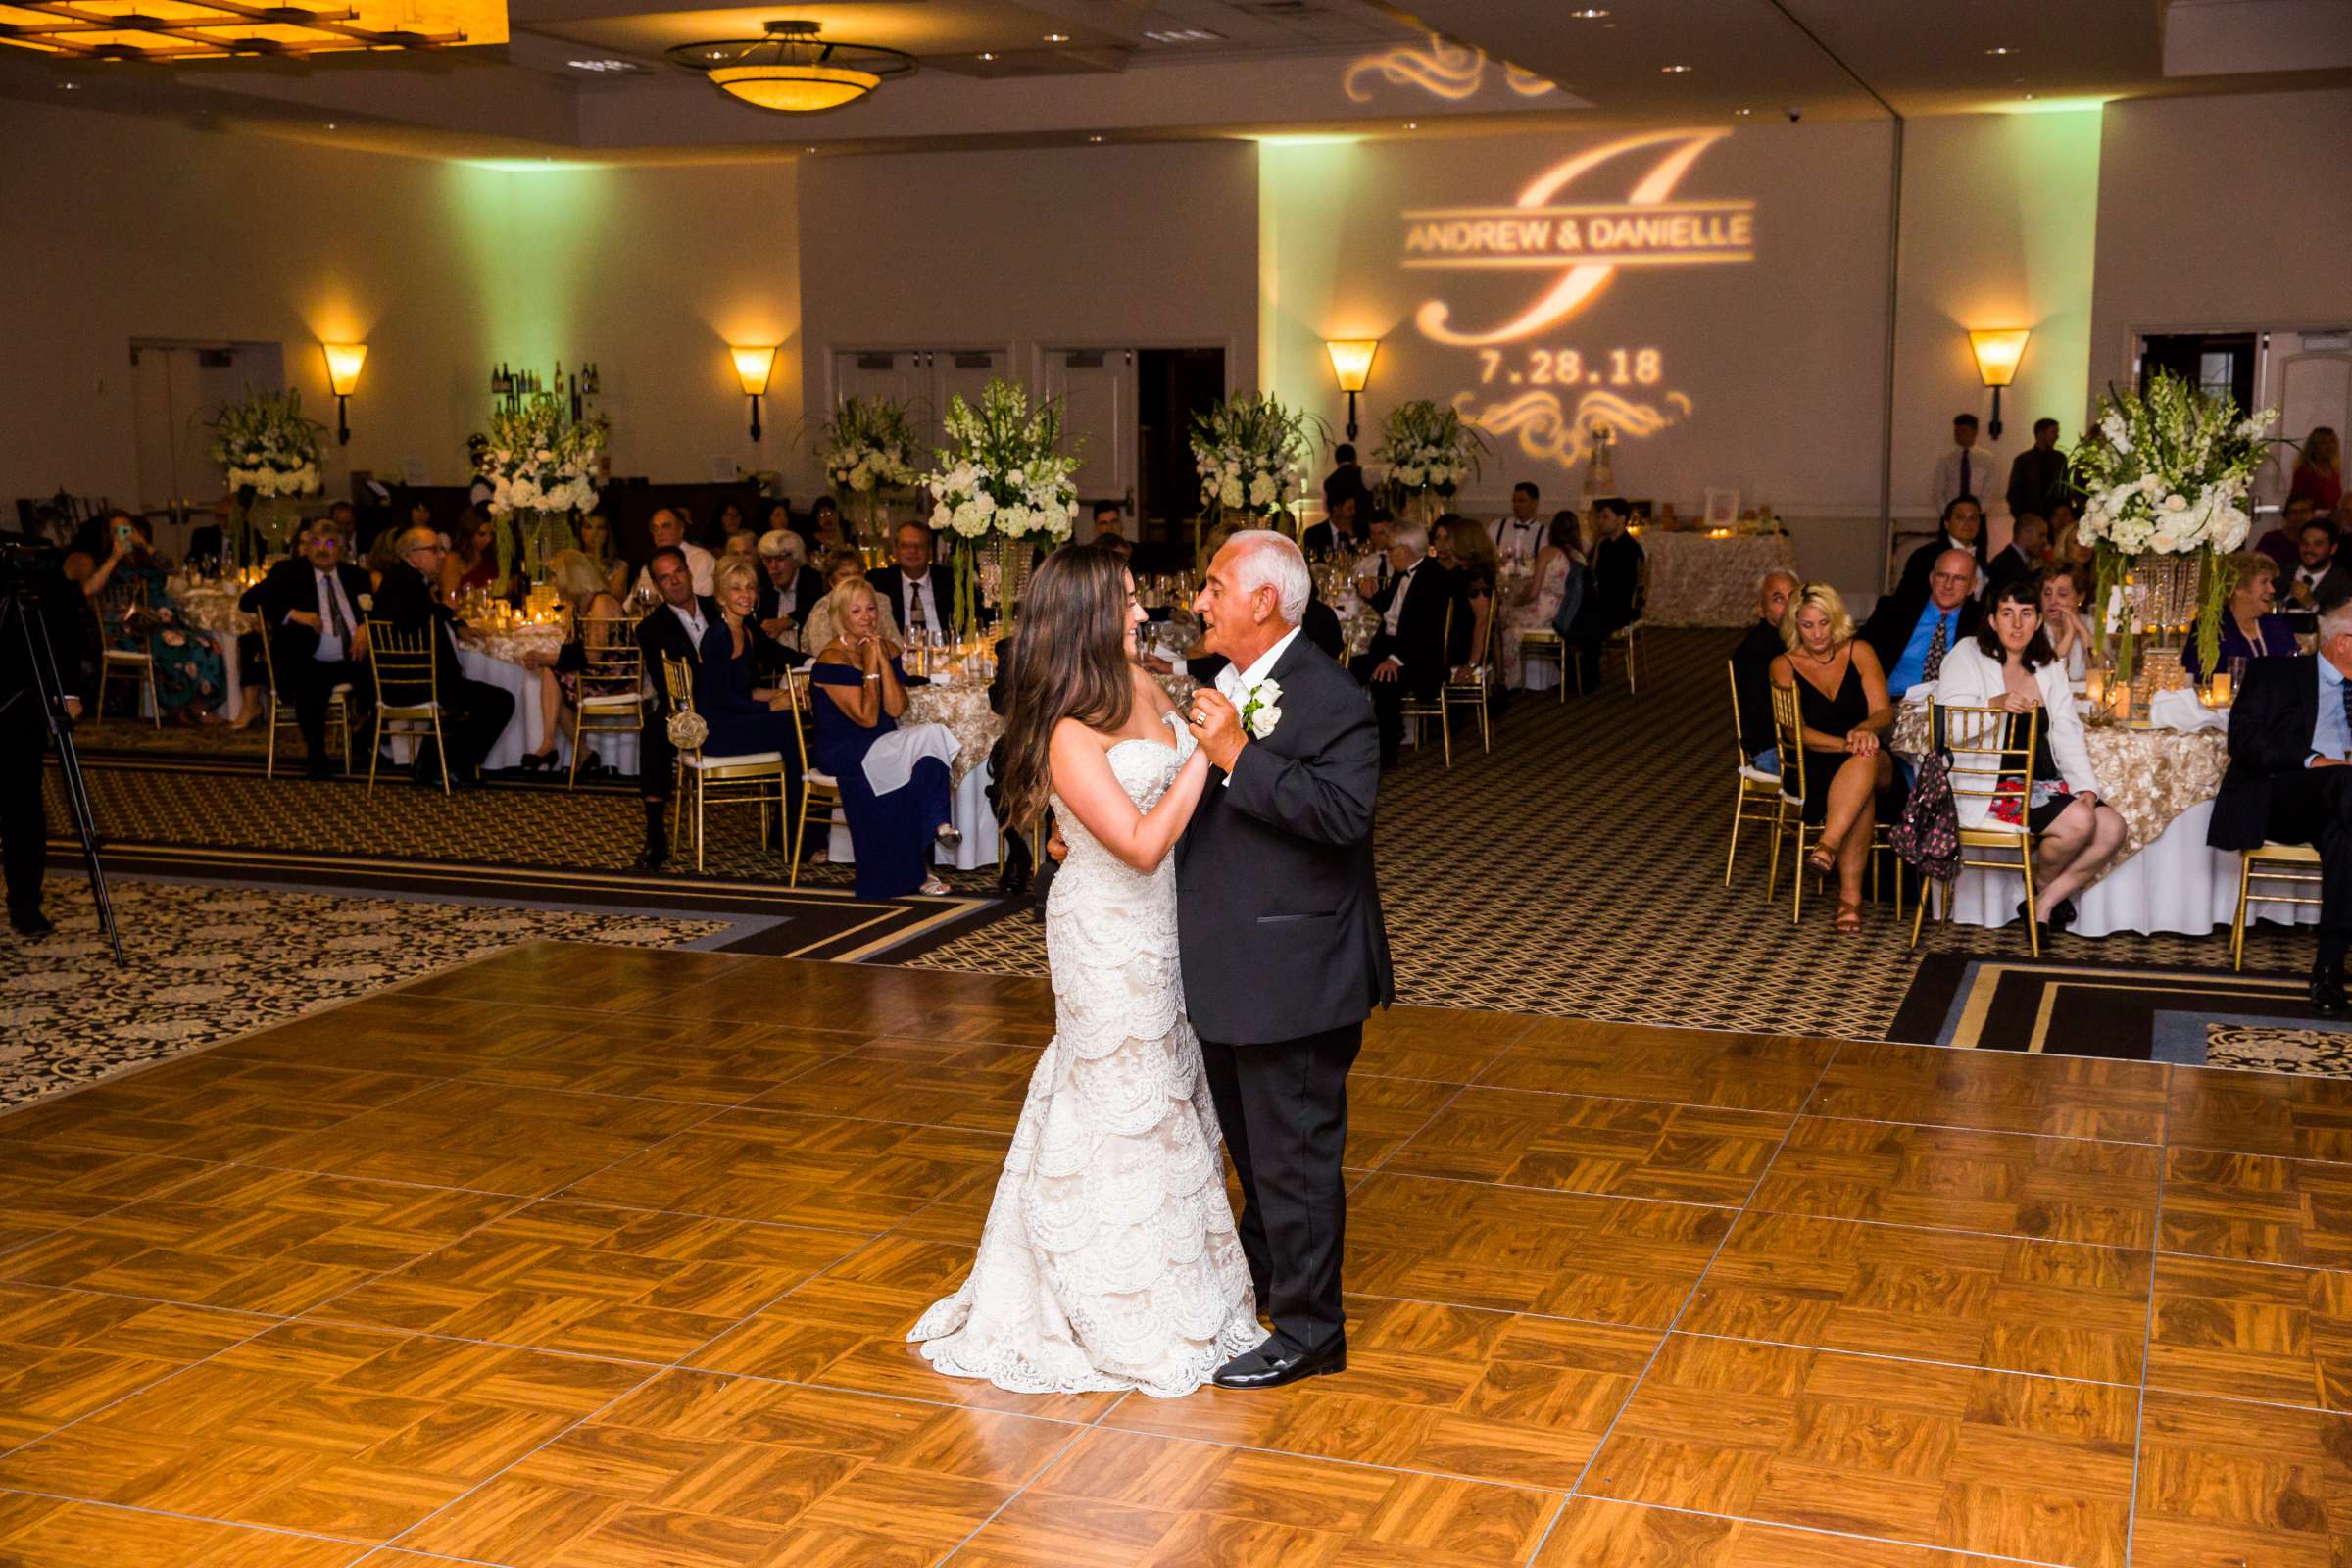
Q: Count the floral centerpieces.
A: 7